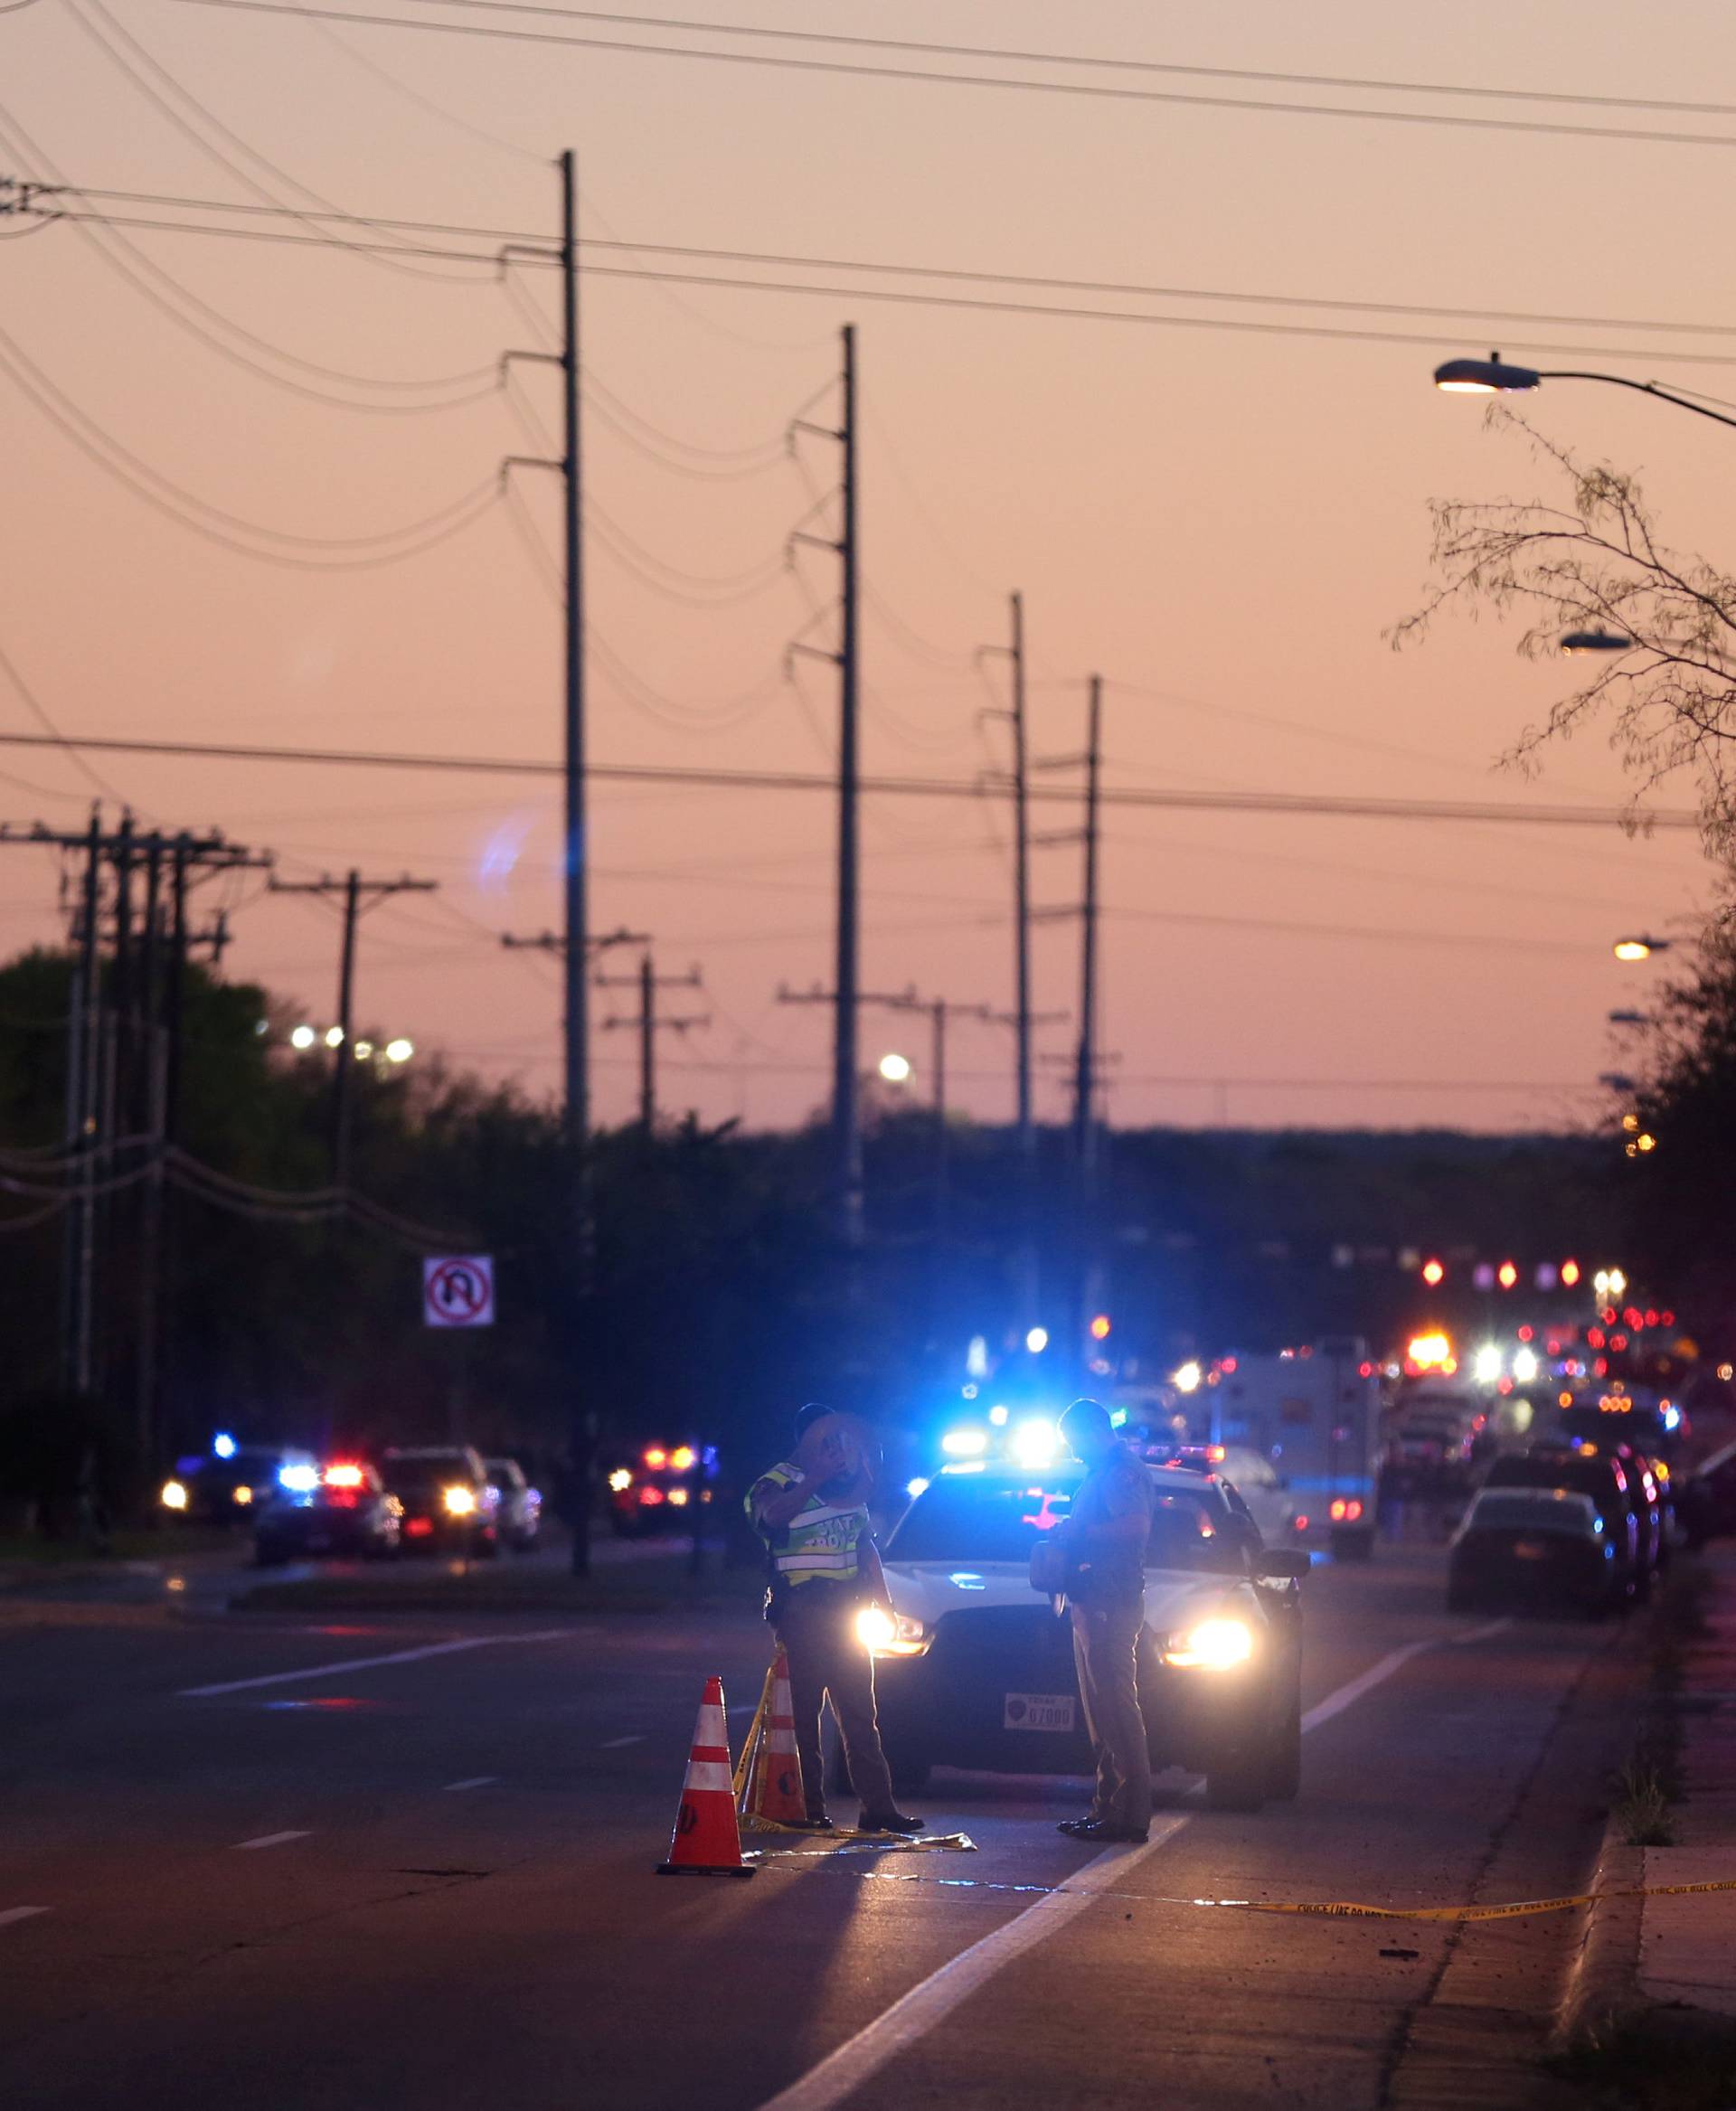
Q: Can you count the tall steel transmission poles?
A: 4